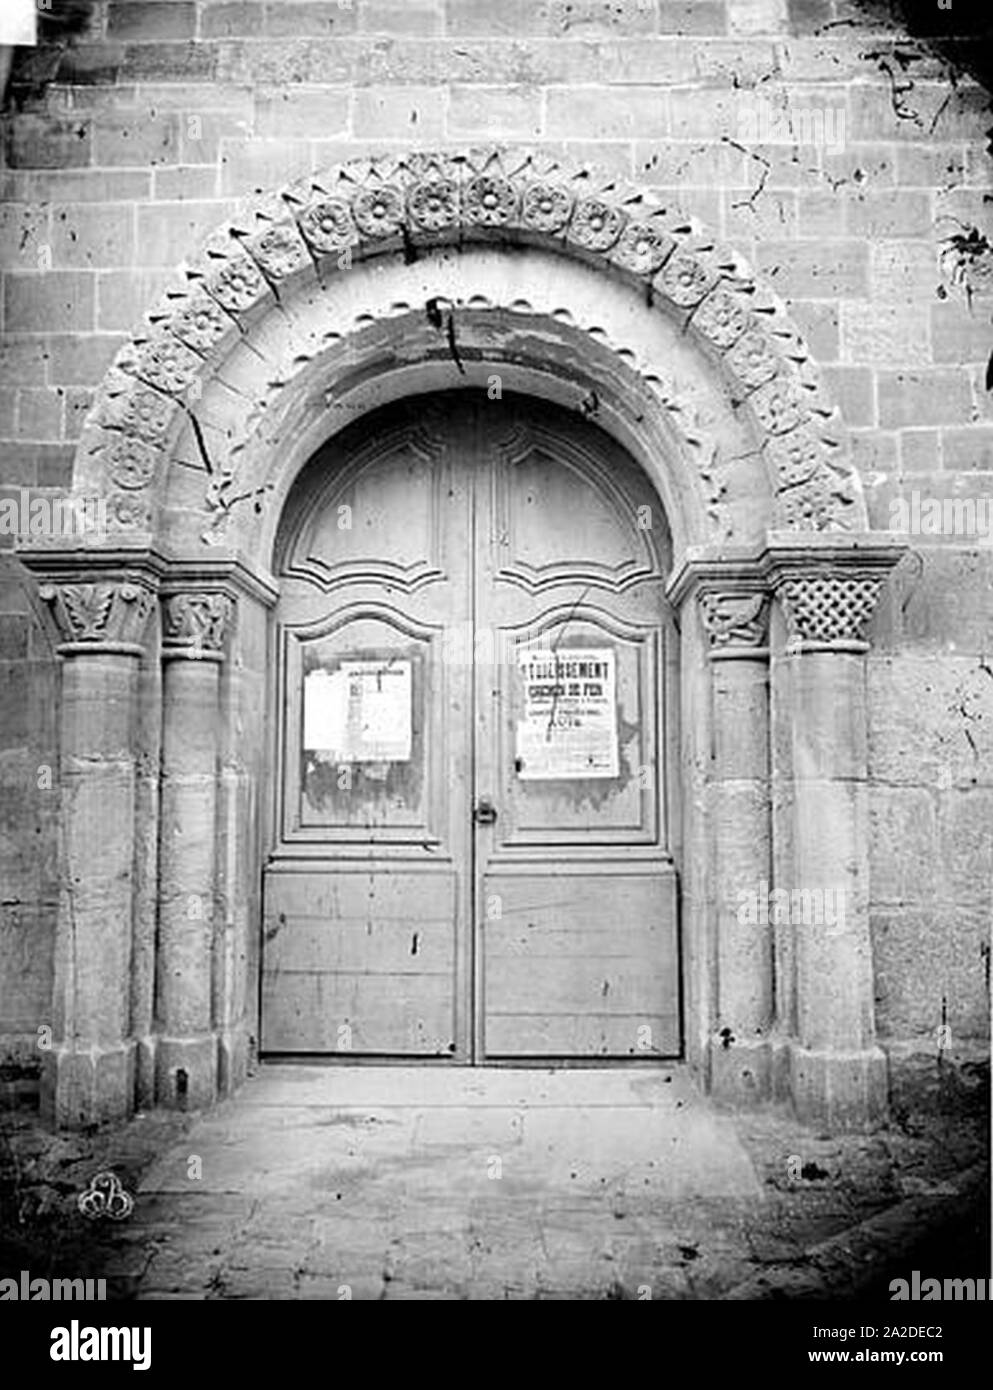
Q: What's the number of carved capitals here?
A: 4